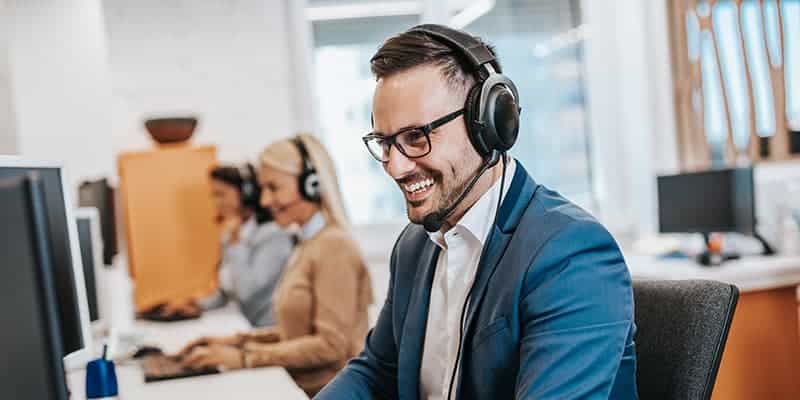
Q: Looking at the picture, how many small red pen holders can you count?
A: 0